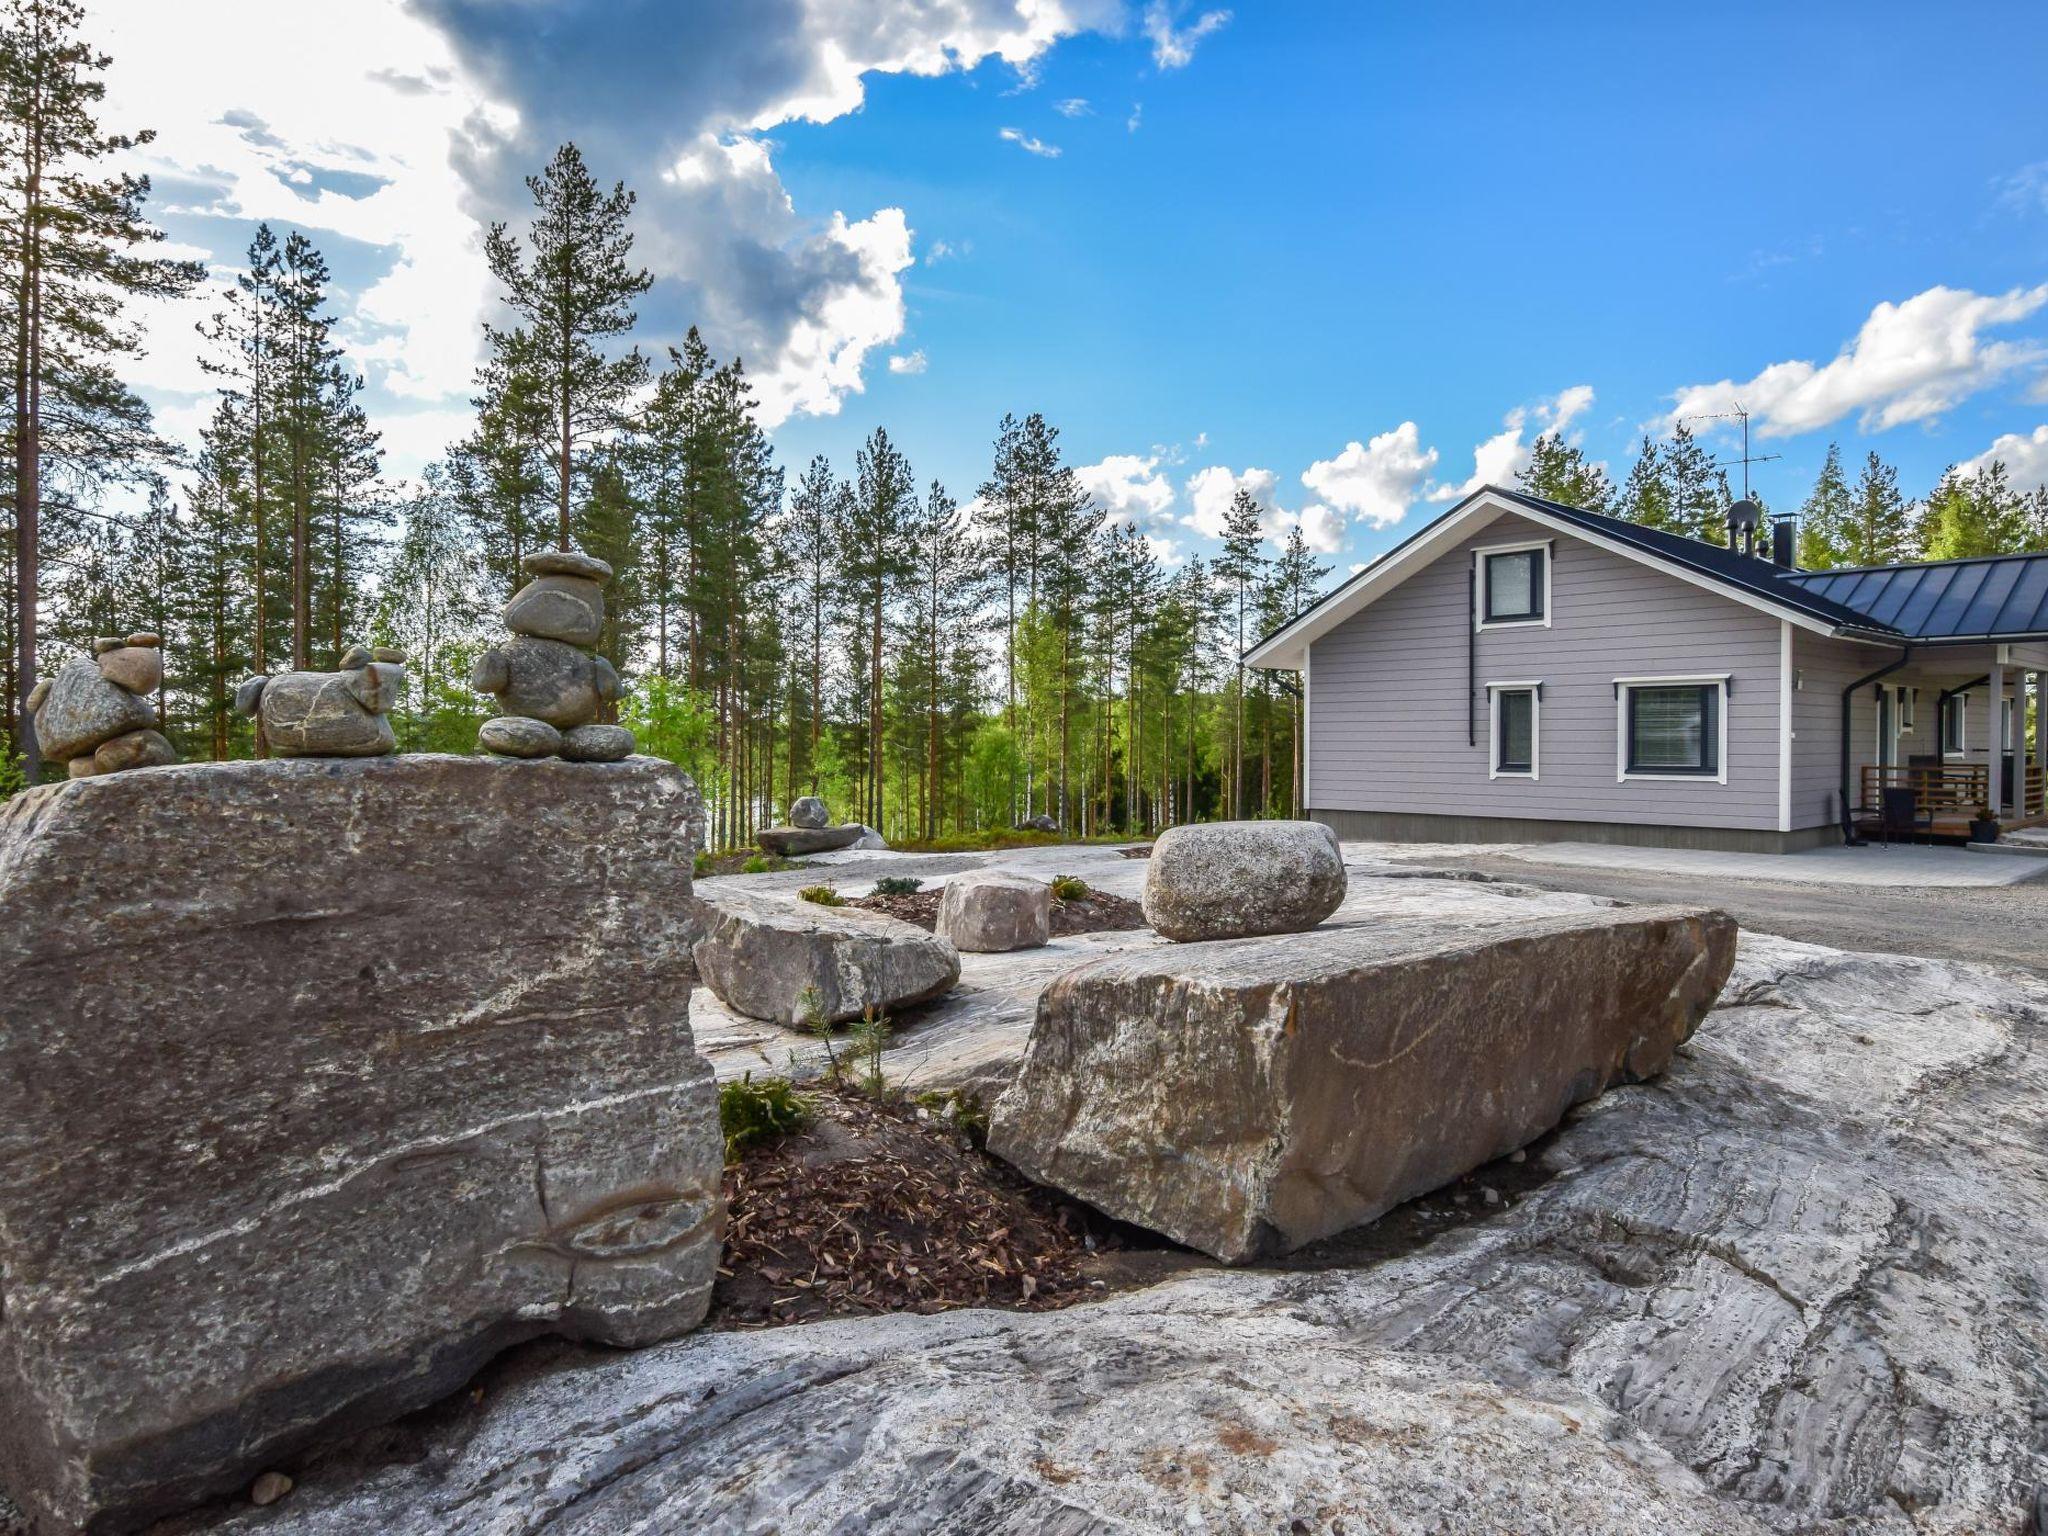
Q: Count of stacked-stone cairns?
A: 3